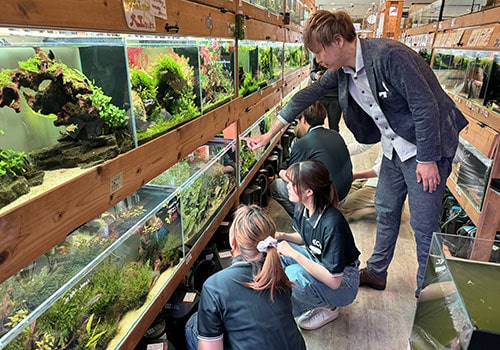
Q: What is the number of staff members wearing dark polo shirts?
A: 3